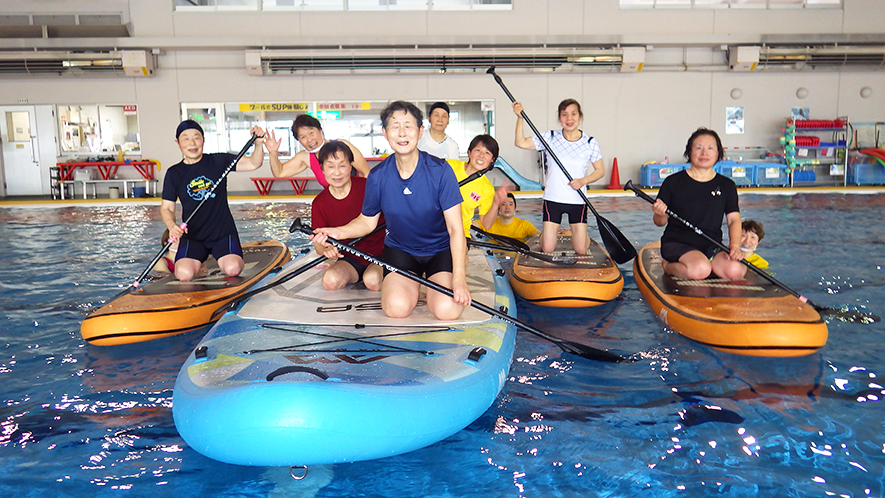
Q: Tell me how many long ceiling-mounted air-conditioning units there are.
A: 3